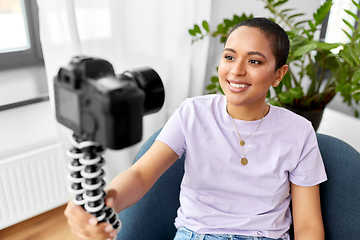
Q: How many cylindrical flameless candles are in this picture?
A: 0